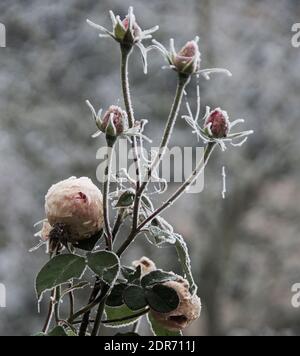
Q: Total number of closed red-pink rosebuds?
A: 4